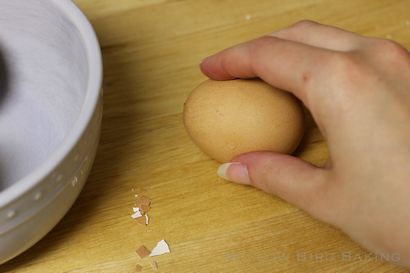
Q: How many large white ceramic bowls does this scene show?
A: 1